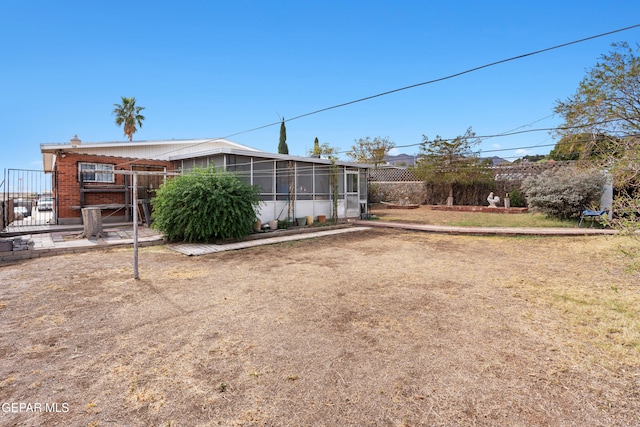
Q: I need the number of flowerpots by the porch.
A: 5